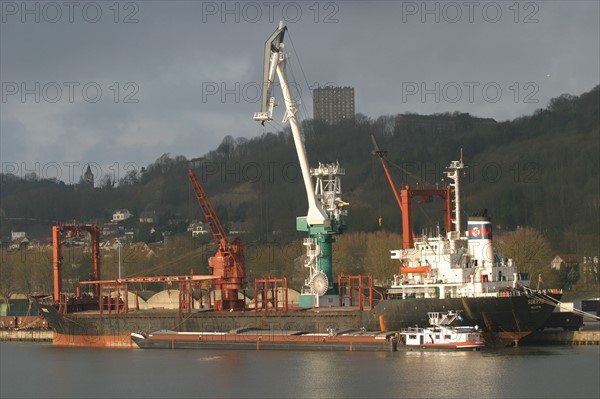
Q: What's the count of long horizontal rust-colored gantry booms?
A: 1